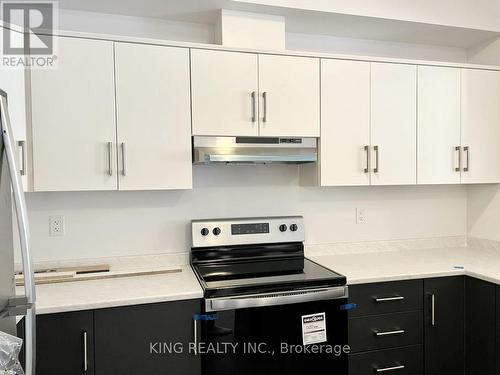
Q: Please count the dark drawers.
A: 3